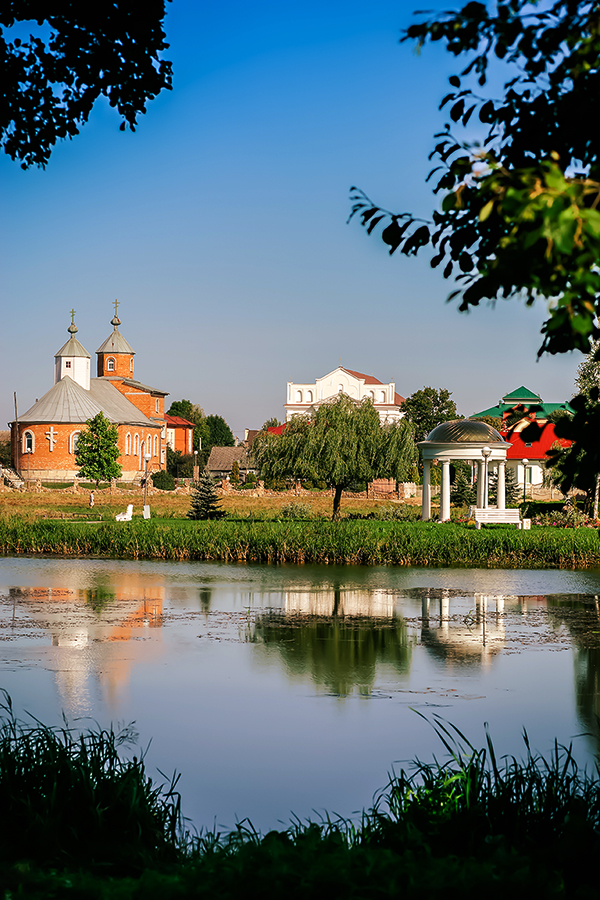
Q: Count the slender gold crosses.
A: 2